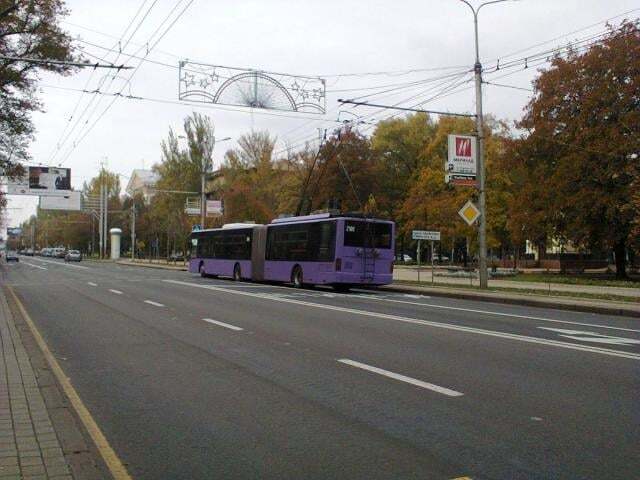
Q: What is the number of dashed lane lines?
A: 5